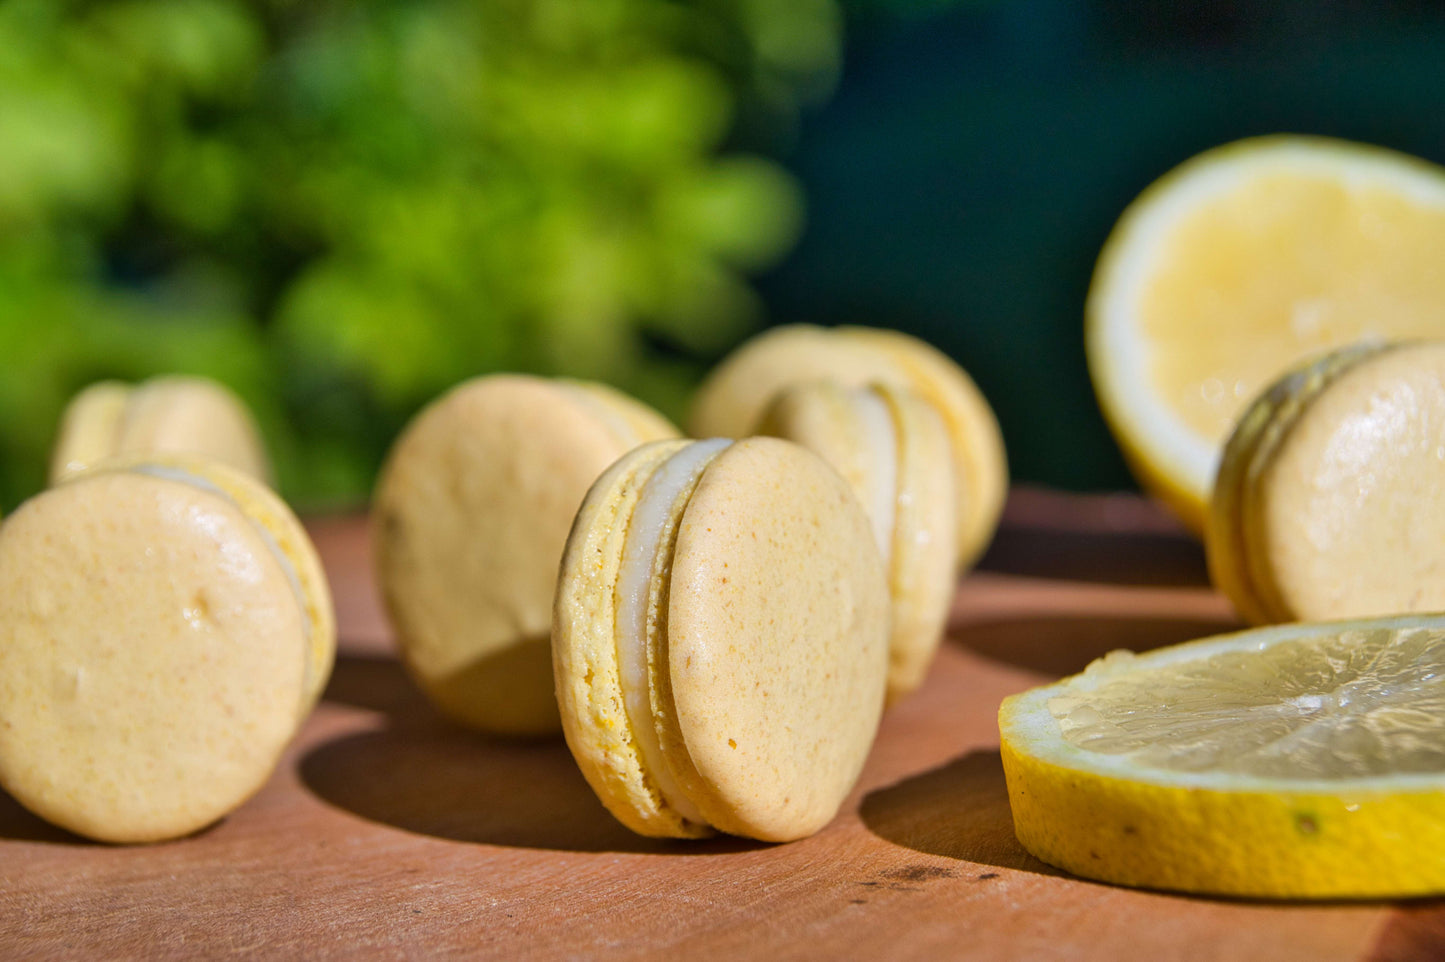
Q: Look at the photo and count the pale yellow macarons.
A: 7